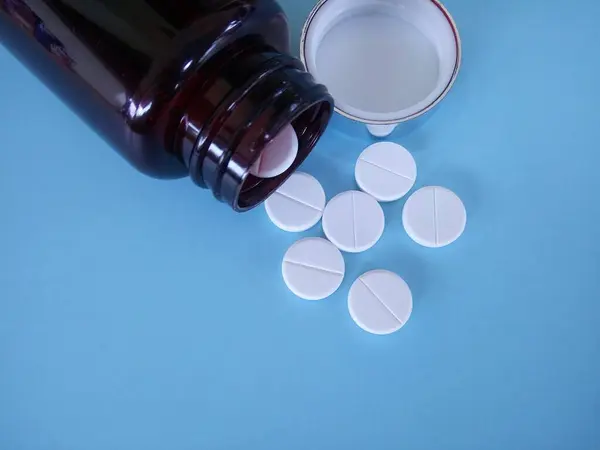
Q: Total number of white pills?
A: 7